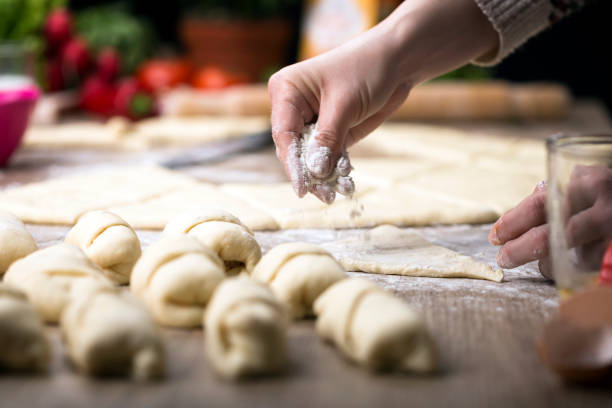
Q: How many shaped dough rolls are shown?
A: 10